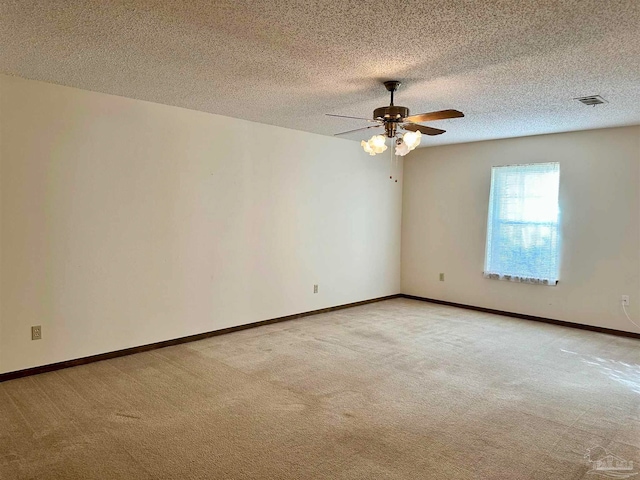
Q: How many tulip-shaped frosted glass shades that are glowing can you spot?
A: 3